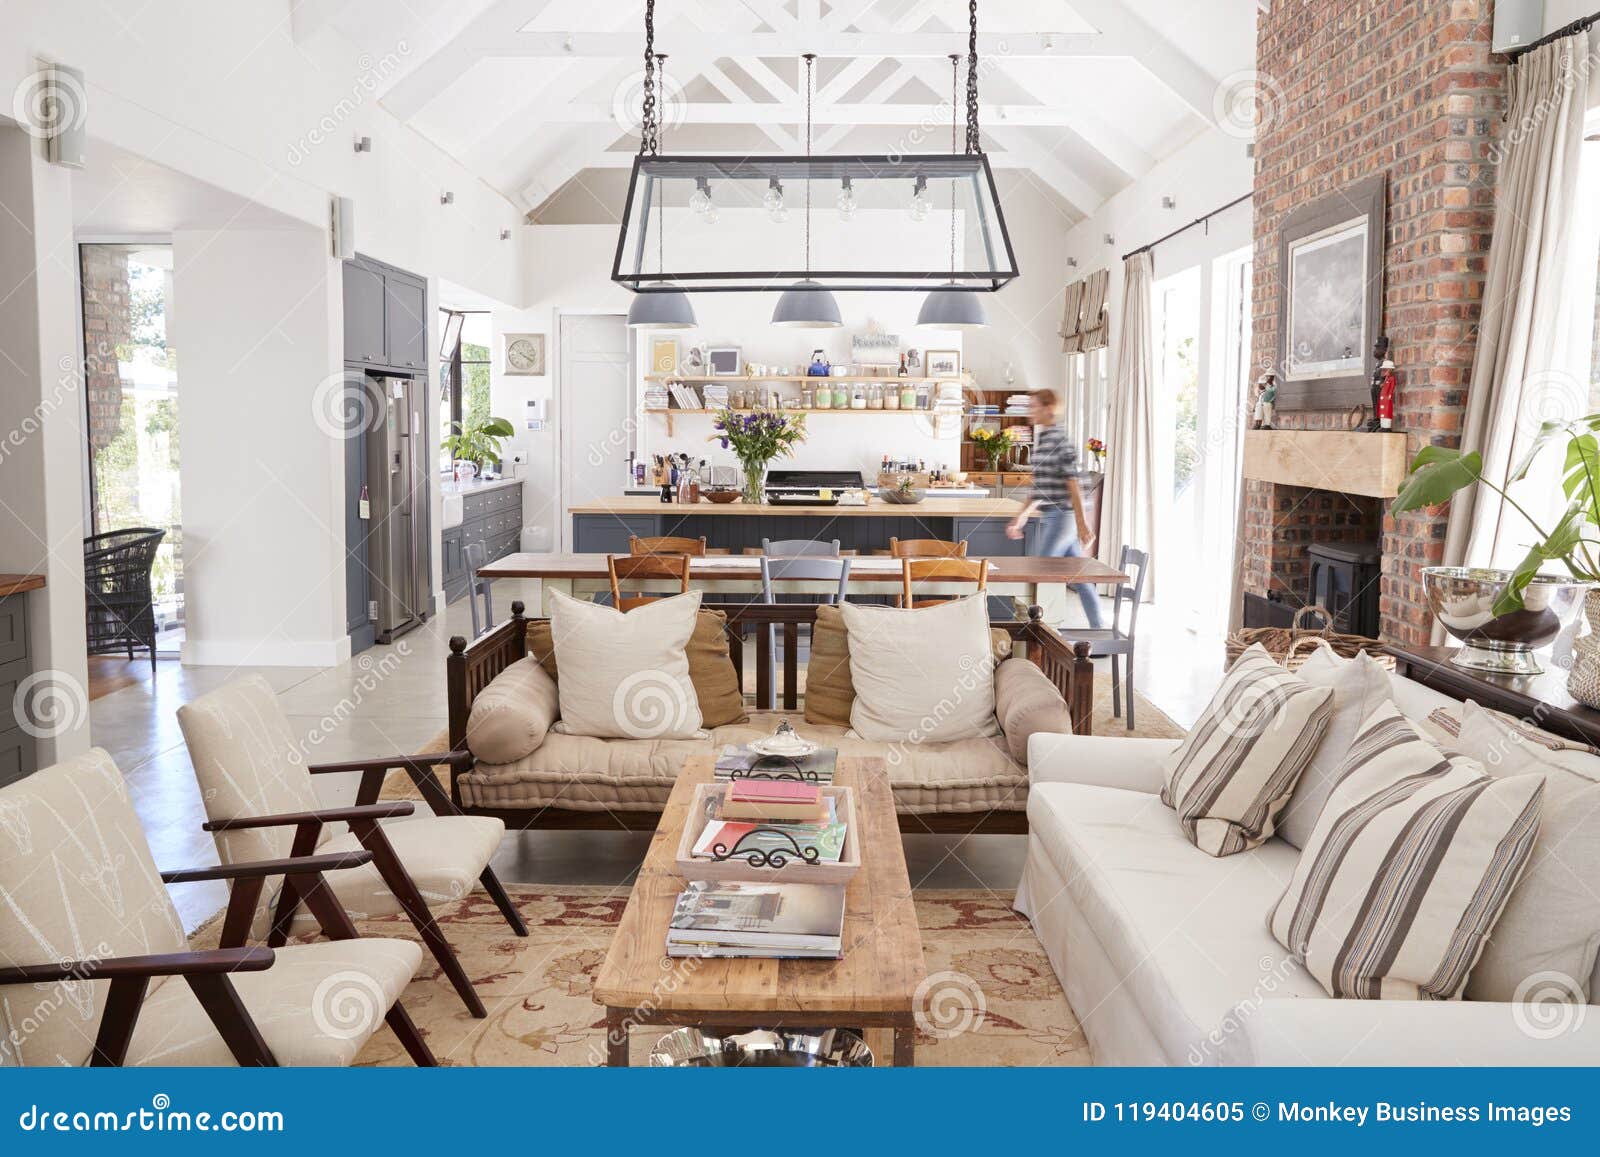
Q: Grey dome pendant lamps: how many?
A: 3